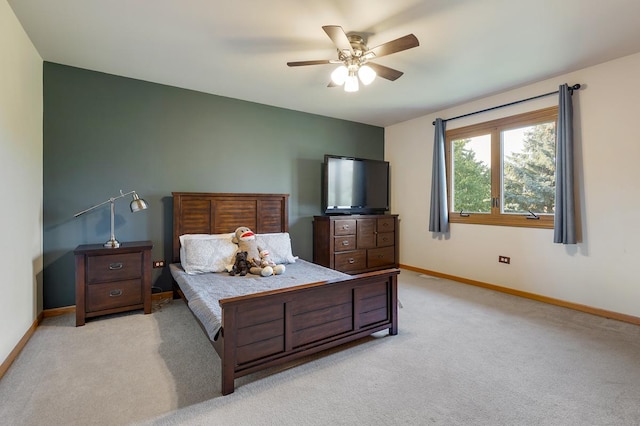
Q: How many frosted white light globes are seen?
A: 3